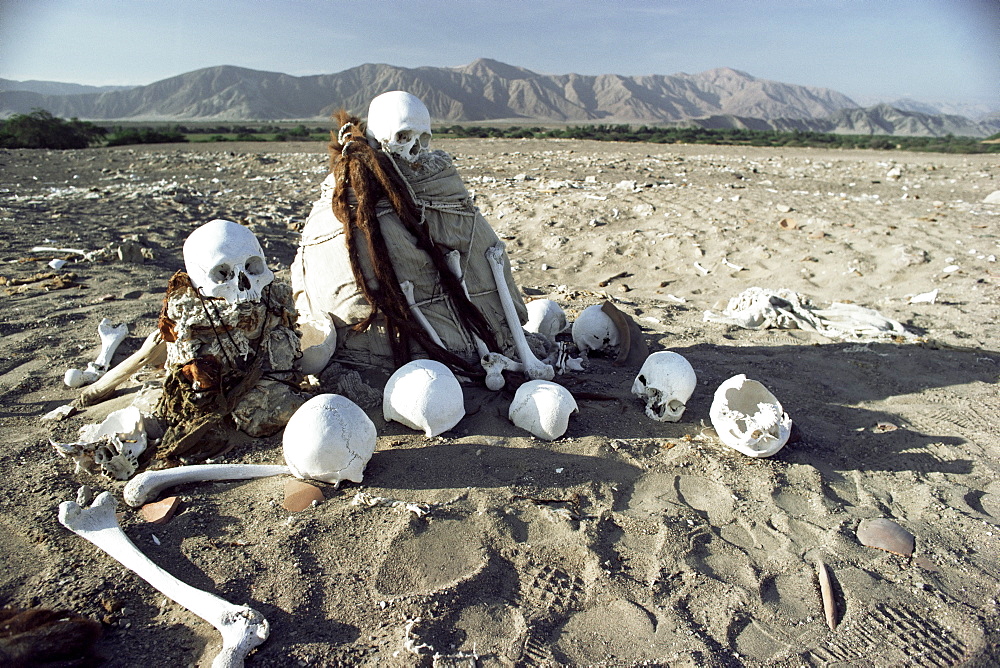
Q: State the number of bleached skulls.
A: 11